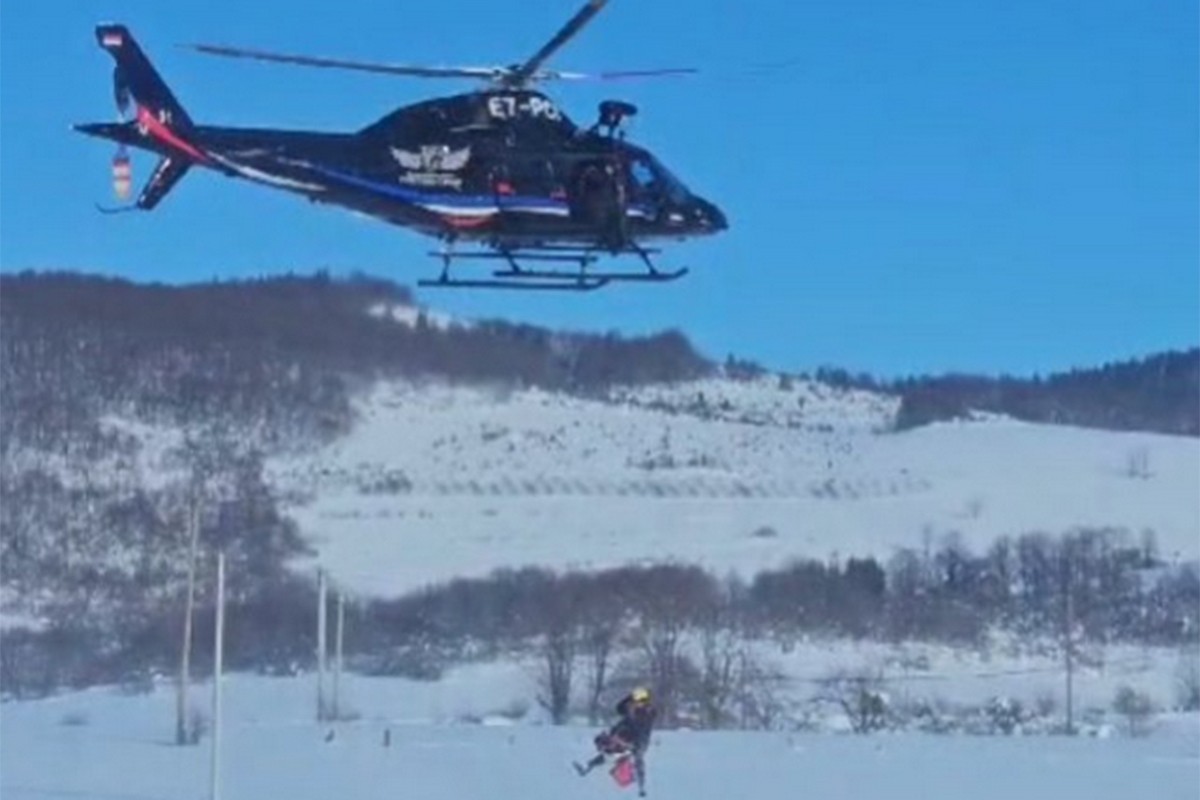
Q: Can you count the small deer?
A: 0